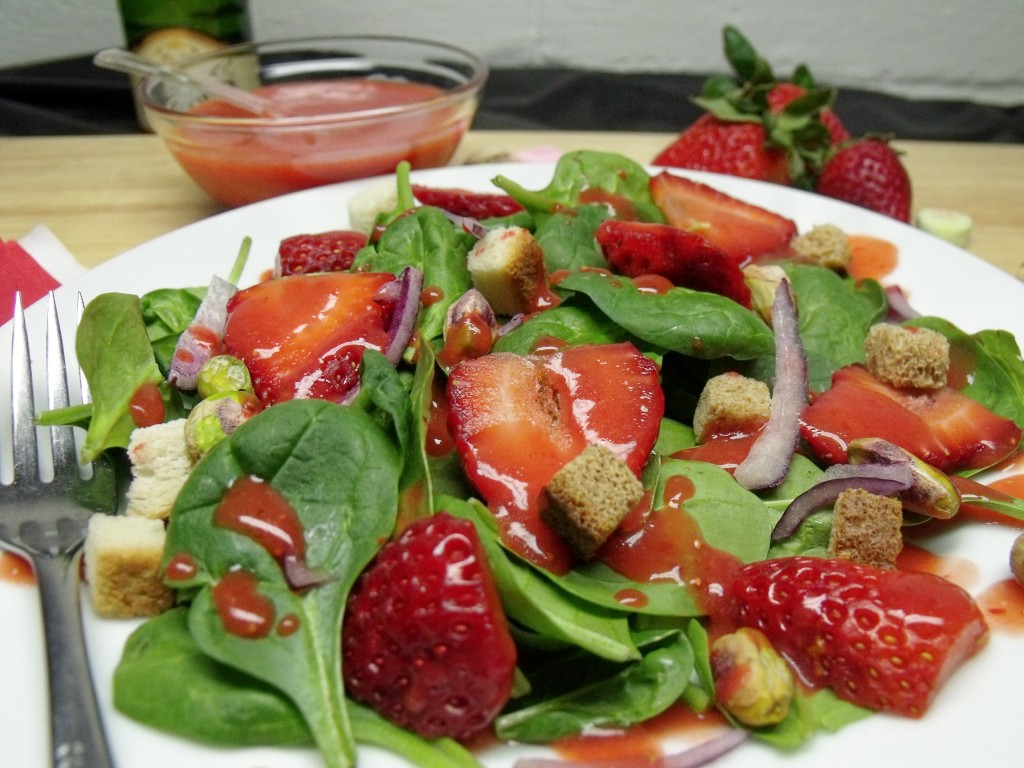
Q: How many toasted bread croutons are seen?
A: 9